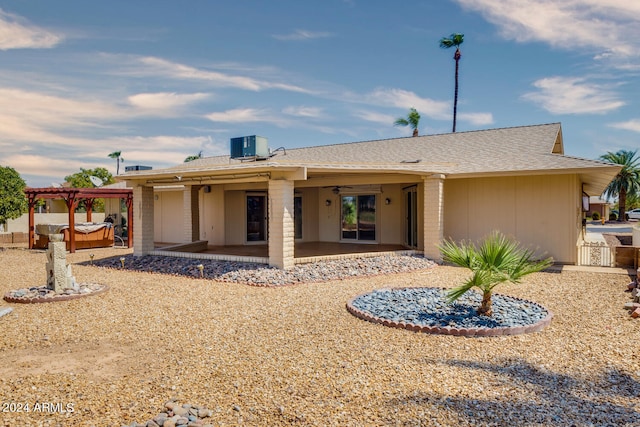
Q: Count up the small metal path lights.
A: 3